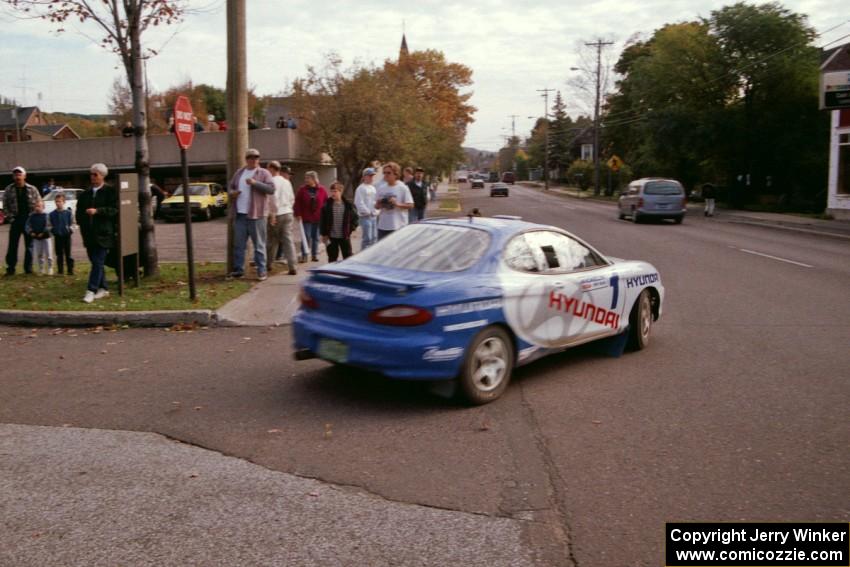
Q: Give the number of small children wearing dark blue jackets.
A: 2